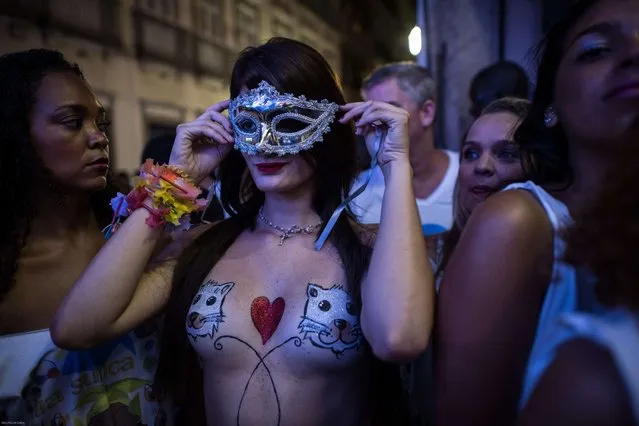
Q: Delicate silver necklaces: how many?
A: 1